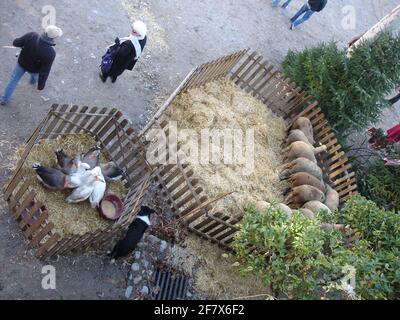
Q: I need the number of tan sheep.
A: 11